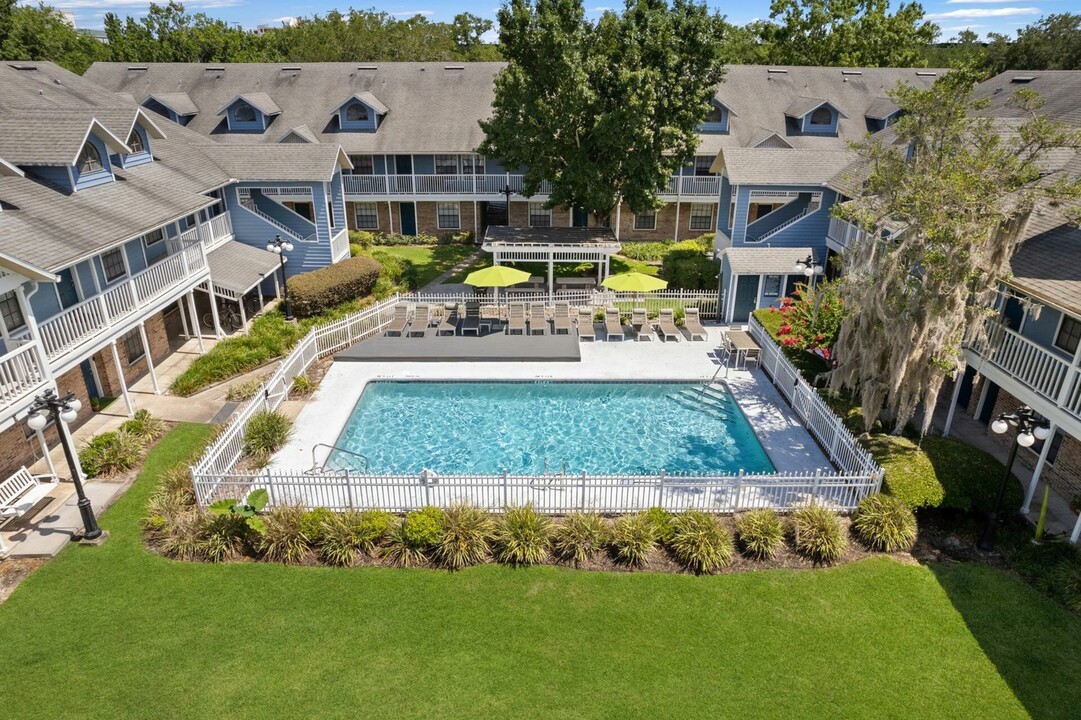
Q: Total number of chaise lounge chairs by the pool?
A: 12